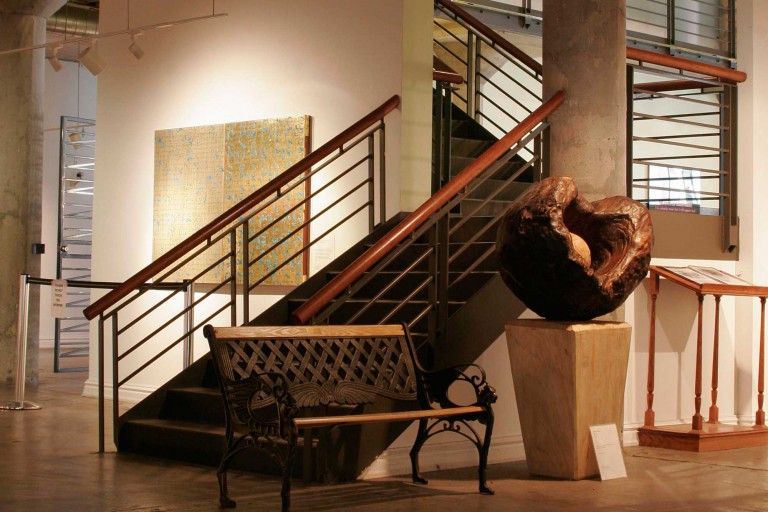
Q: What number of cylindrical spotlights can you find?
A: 3